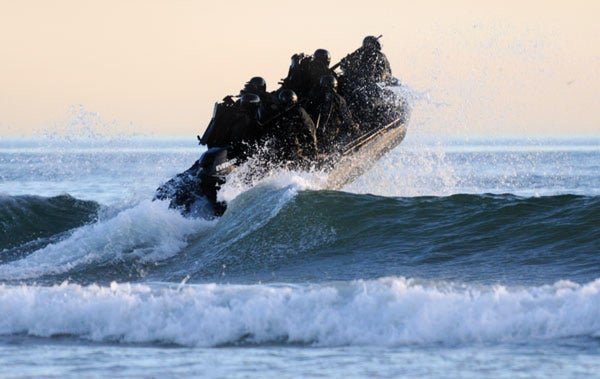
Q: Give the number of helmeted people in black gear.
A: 6